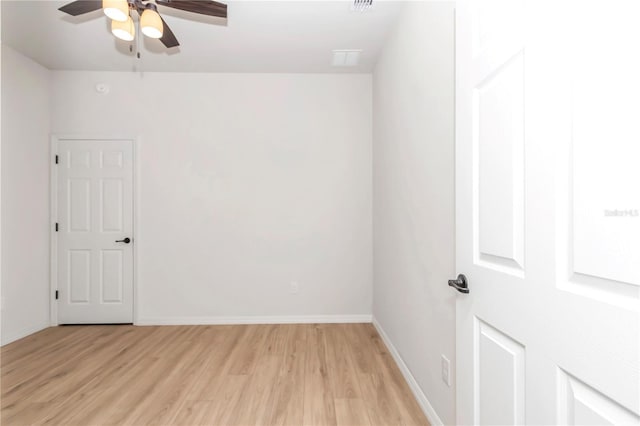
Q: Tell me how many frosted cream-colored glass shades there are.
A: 3